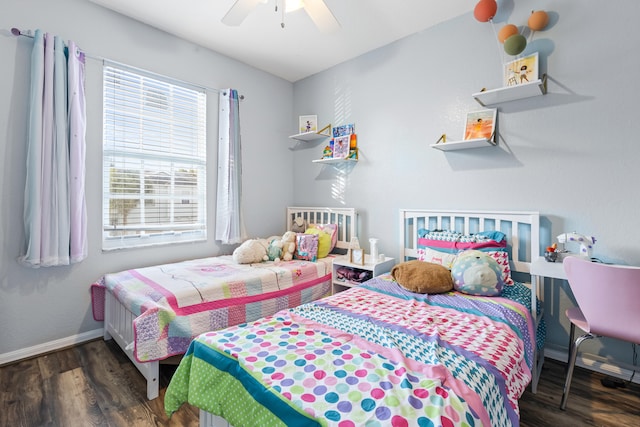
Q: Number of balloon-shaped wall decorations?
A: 4